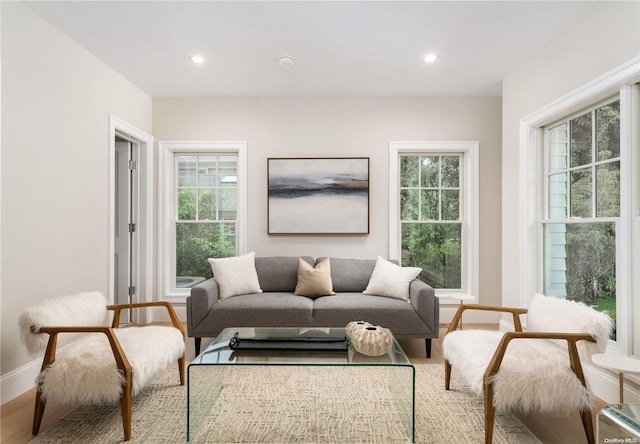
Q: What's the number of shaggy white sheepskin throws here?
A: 2